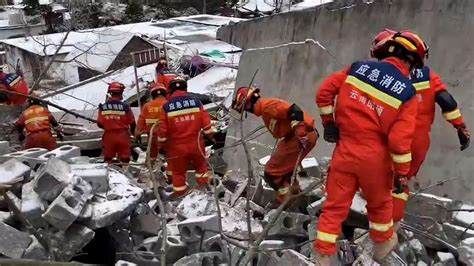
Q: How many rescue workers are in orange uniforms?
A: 9